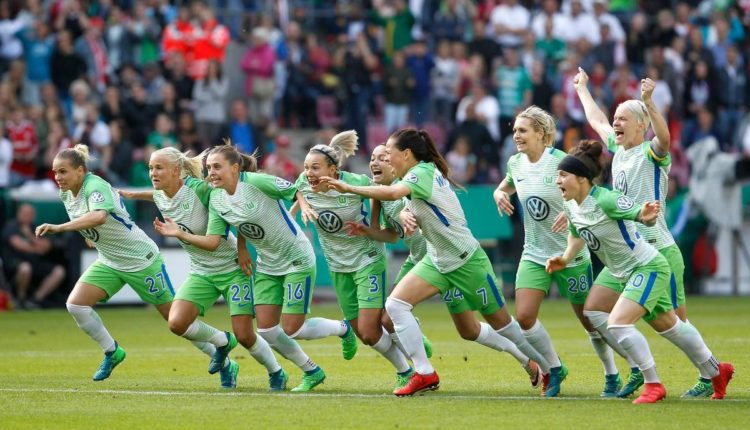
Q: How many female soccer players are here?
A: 9